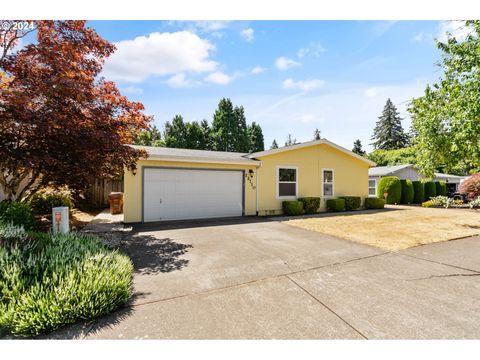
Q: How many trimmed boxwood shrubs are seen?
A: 5